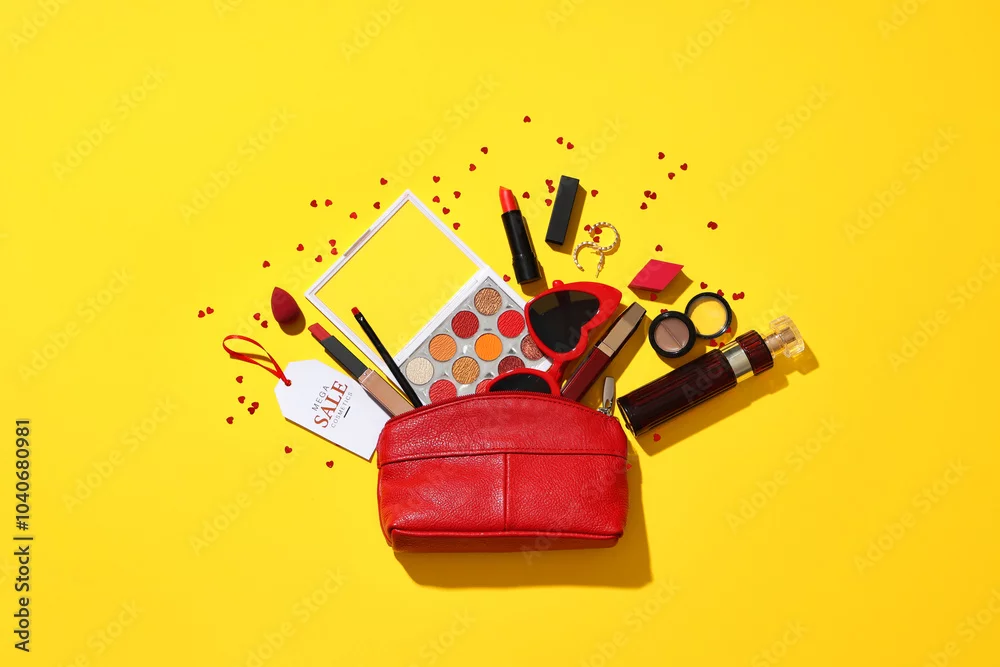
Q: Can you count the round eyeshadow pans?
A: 11